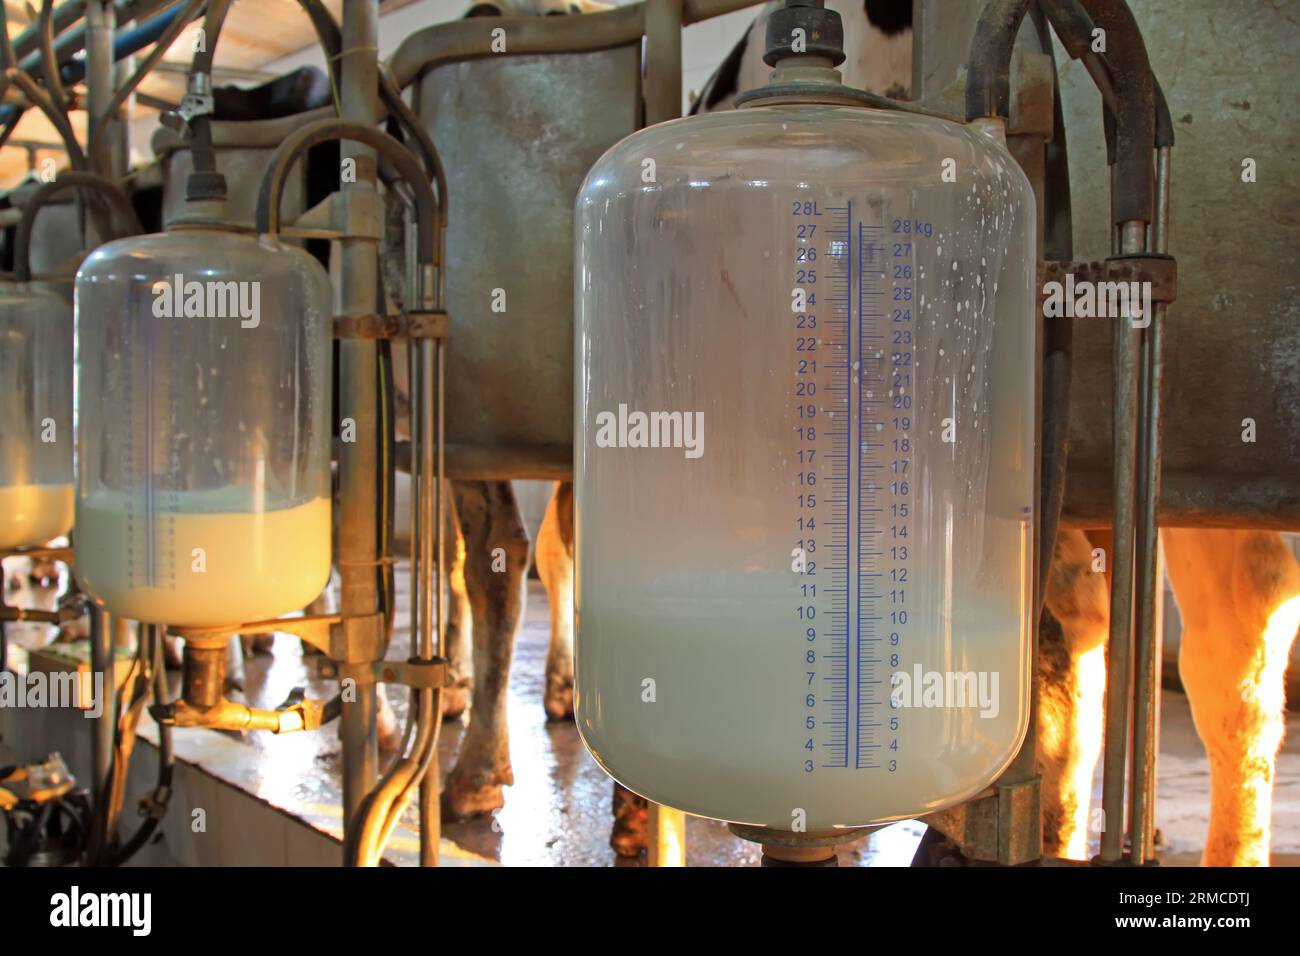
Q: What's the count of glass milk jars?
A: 3